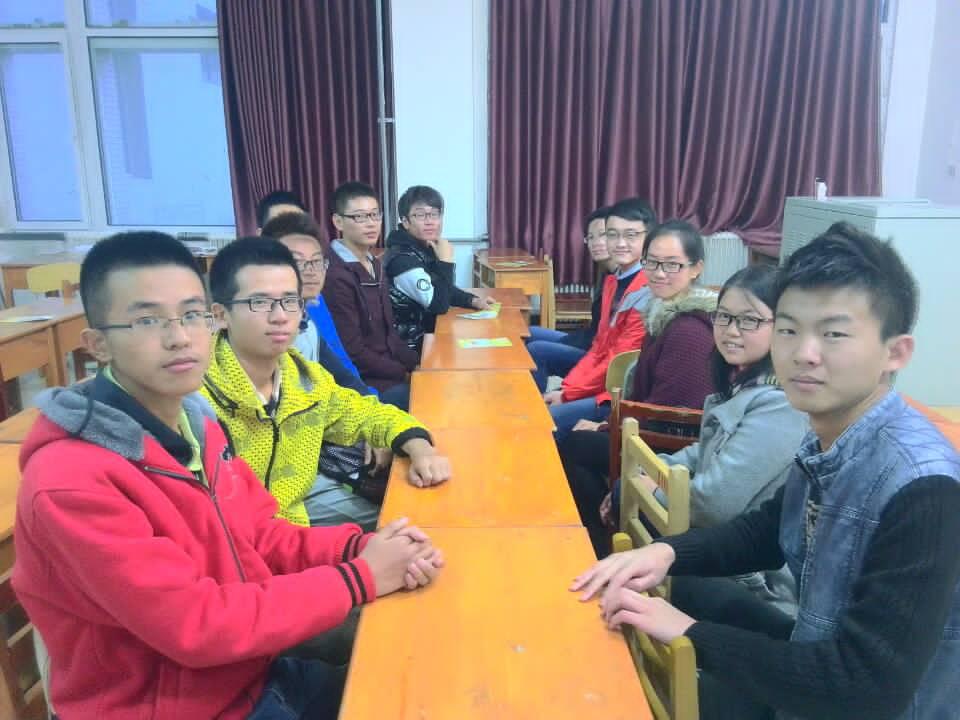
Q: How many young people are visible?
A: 11